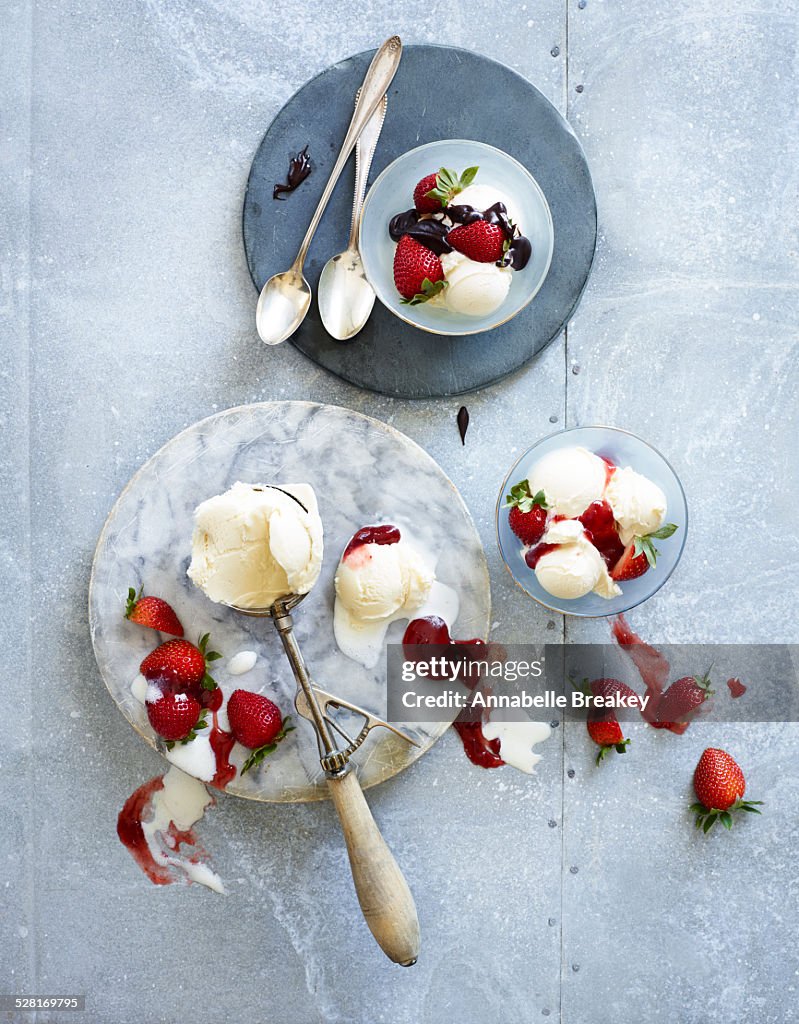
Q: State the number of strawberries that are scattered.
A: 8